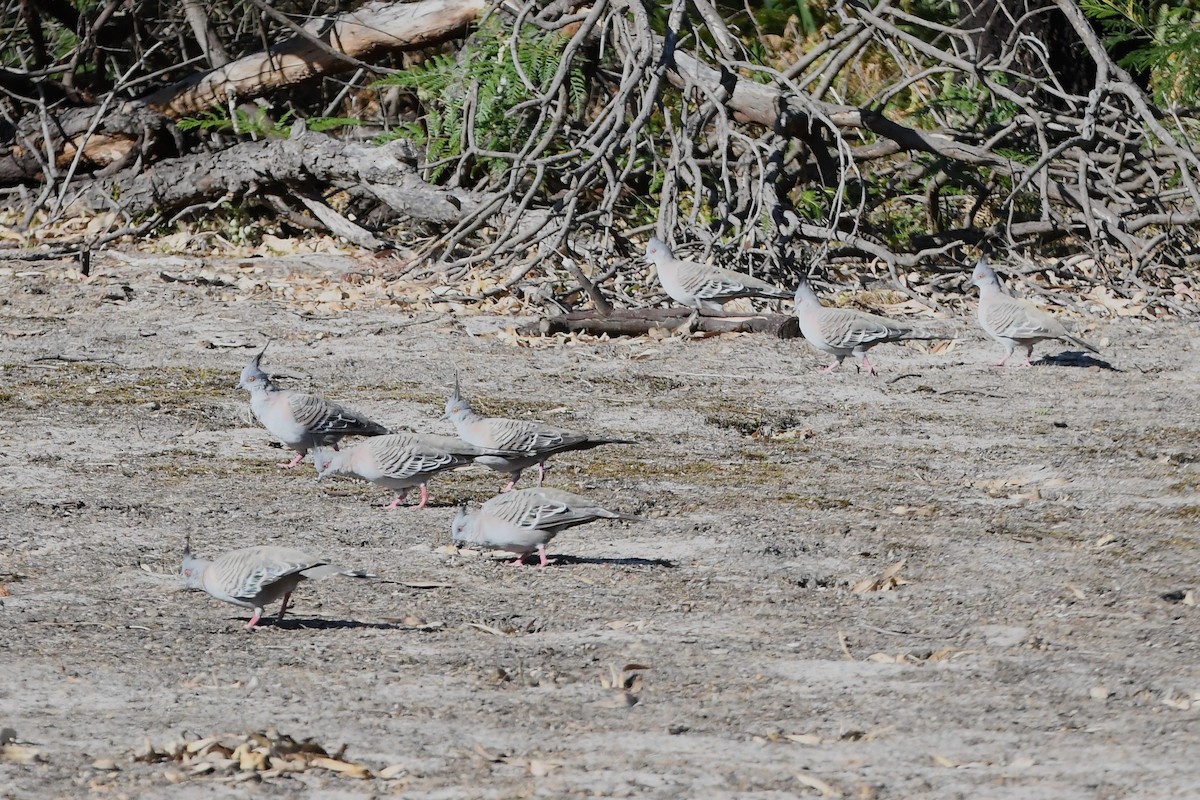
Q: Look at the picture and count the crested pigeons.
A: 8